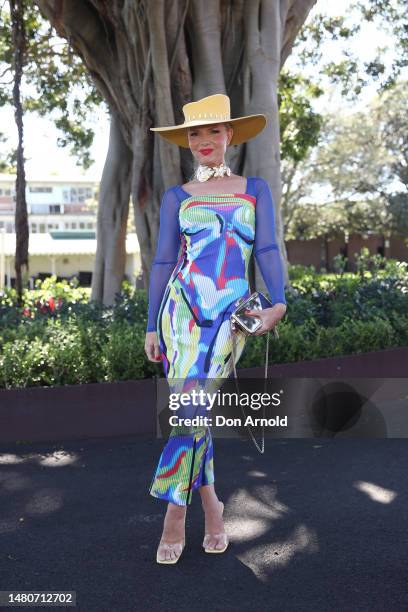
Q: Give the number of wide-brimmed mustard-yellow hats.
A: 1